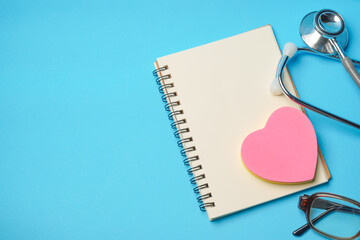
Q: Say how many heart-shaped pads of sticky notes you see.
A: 1